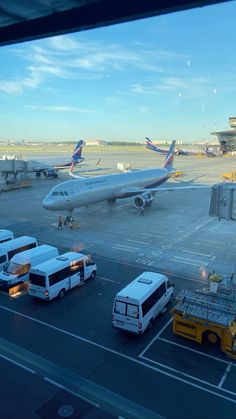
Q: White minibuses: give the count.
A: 5